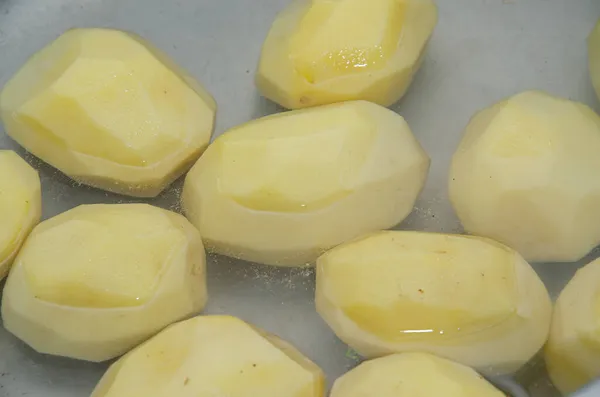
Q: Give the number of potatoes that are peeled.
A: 11